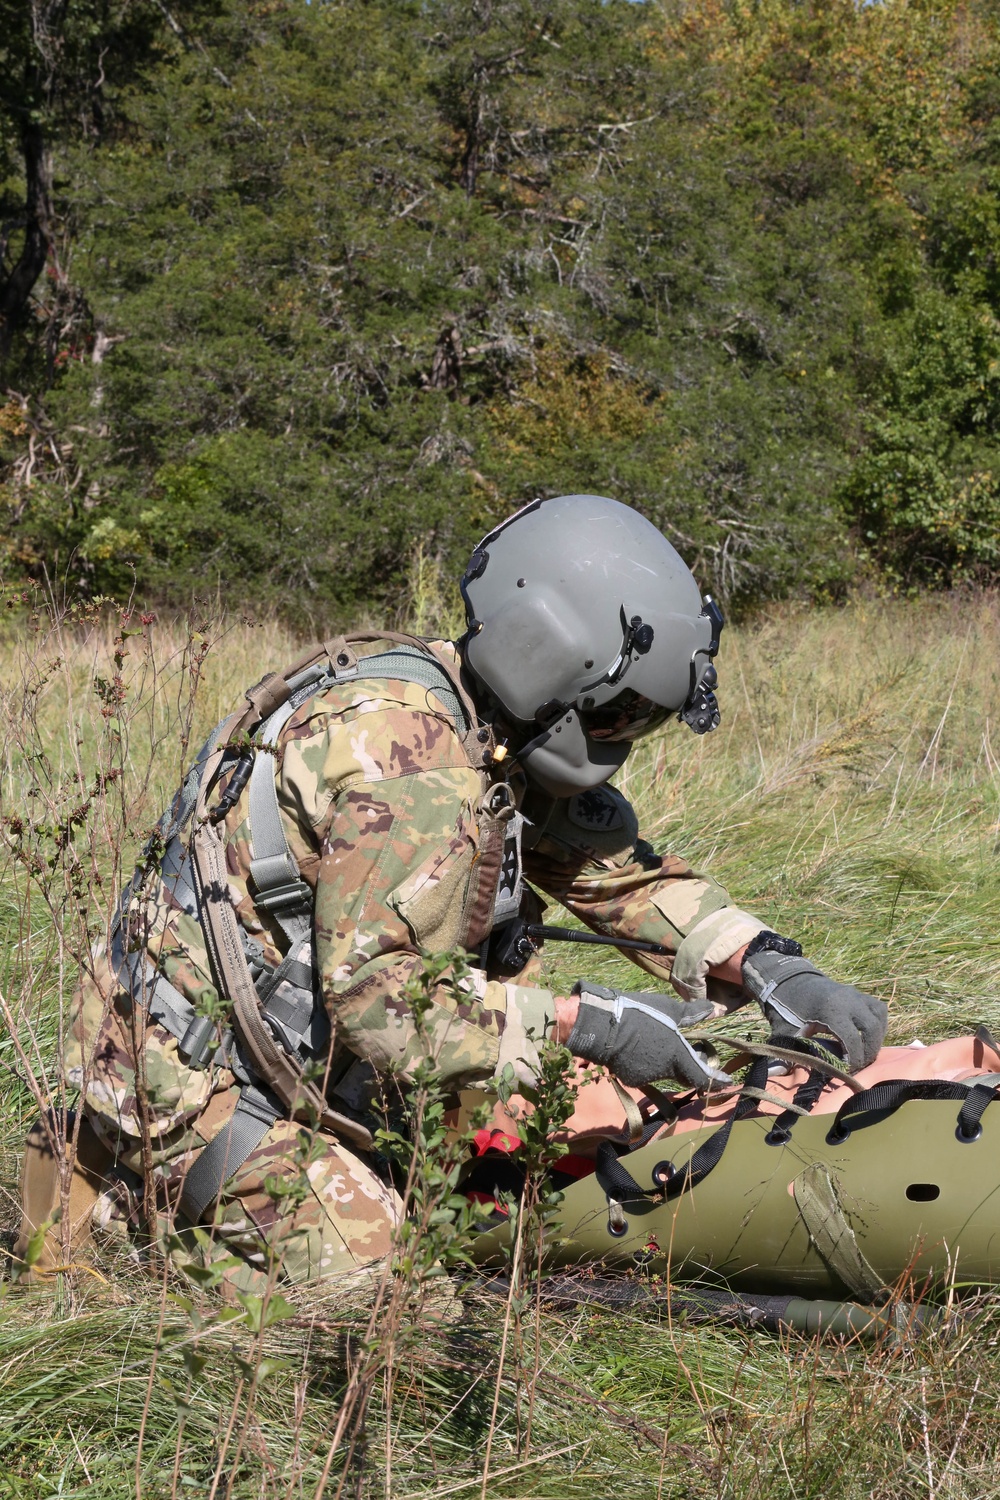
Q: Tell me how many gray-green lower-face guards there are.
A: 1